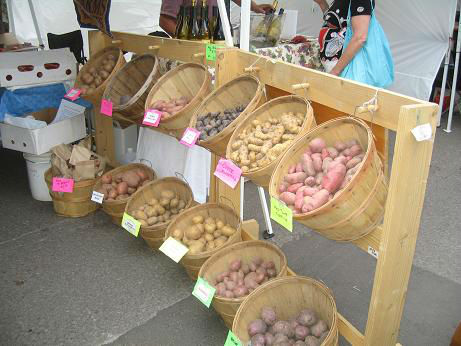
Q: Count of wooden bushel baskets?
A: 12